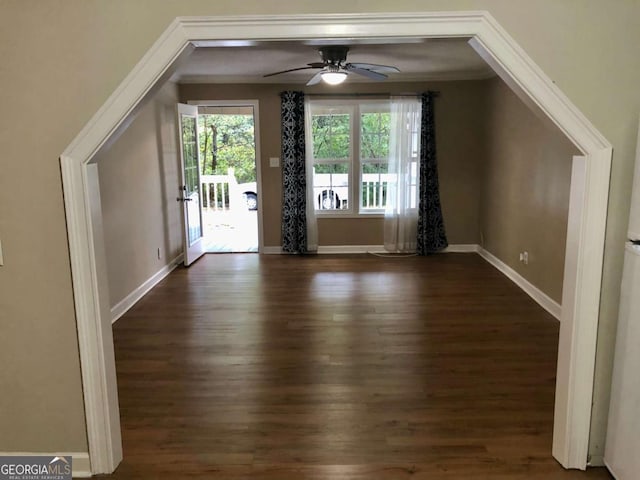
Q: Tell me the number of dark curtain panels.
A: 2